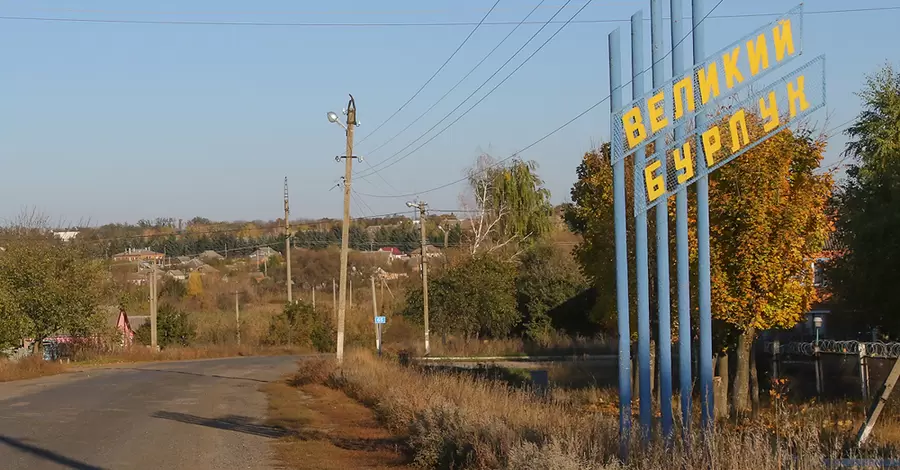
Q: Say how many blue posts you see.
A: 5